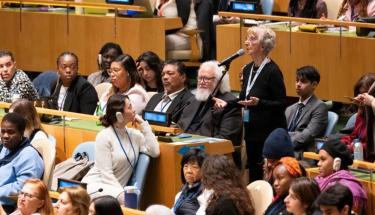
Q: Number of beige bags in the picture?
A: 1